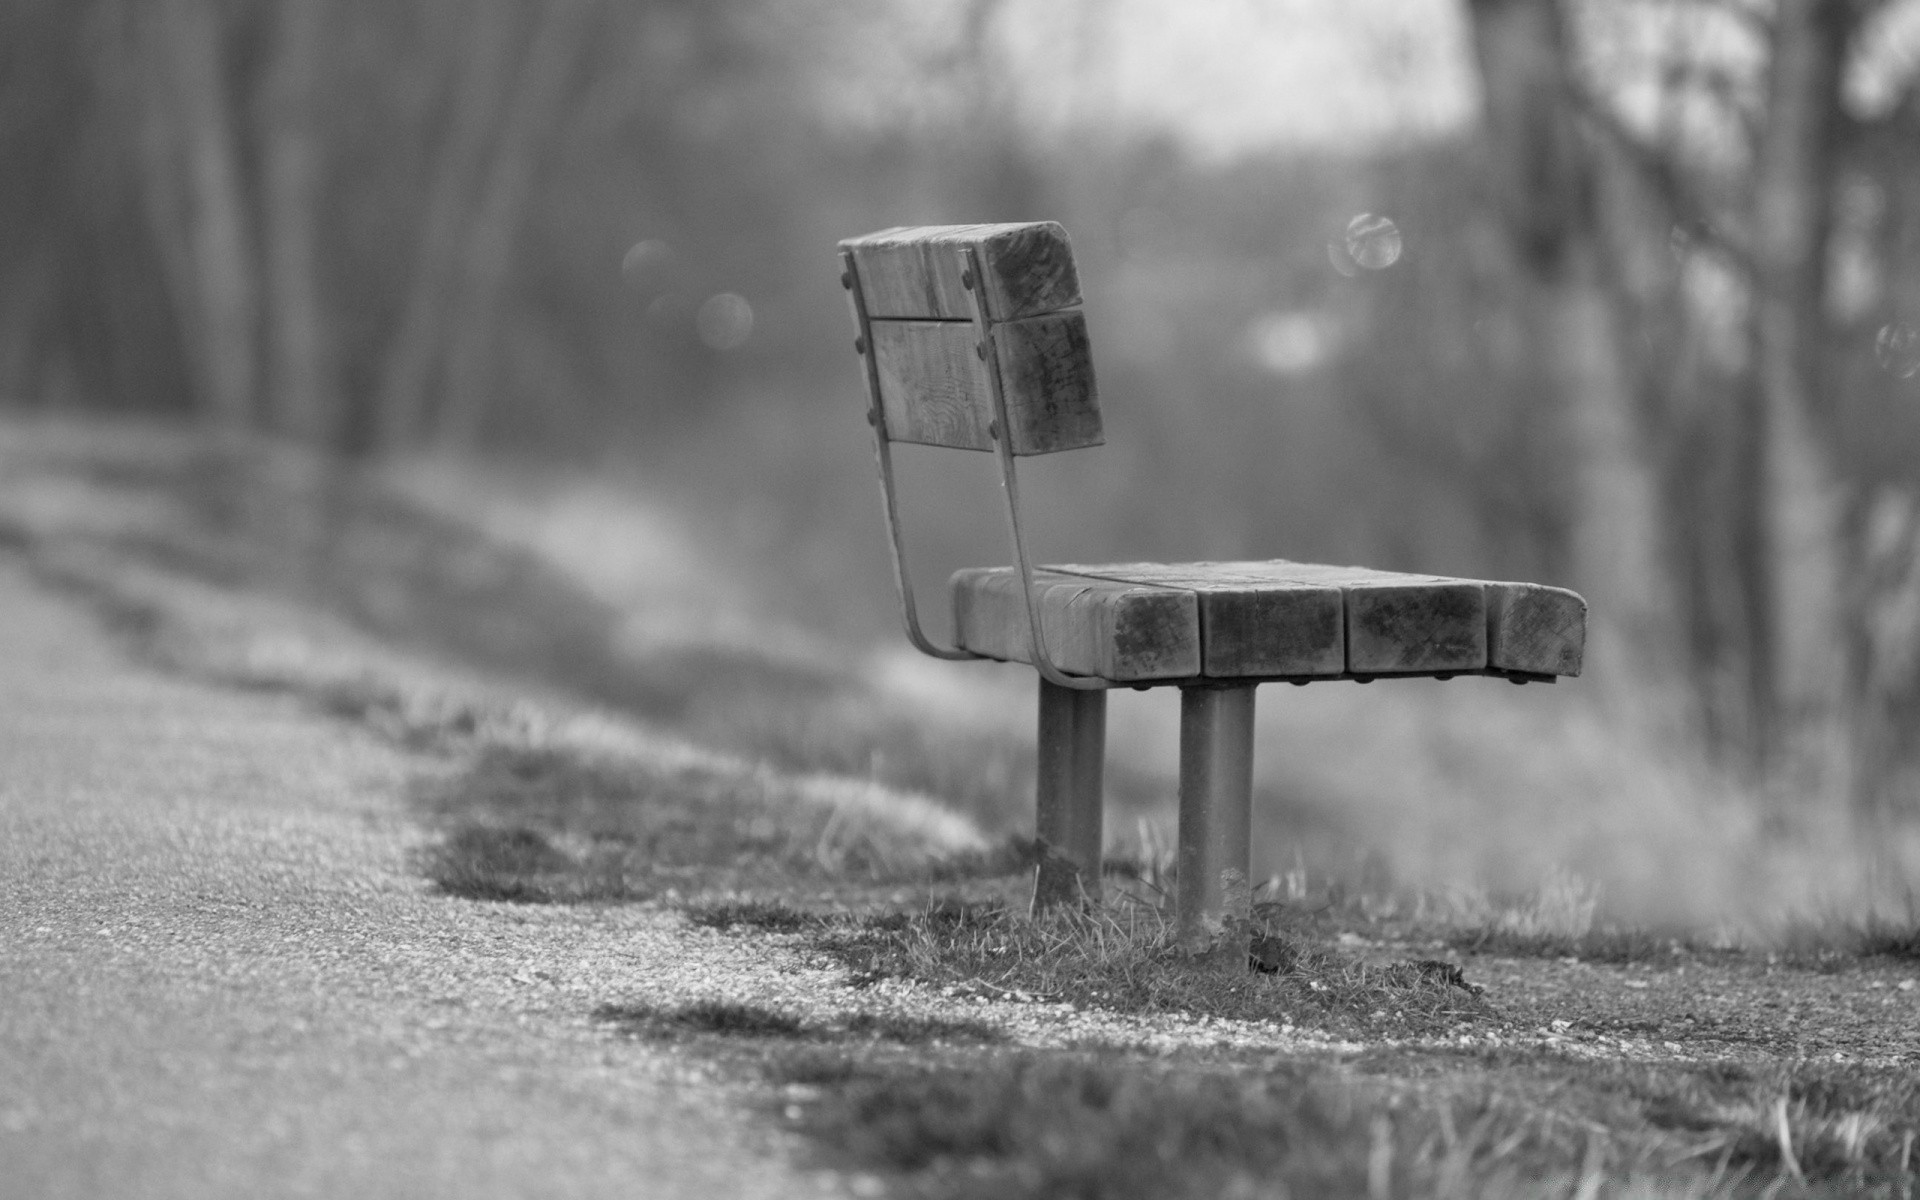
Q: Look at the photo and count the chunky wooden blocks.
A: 6